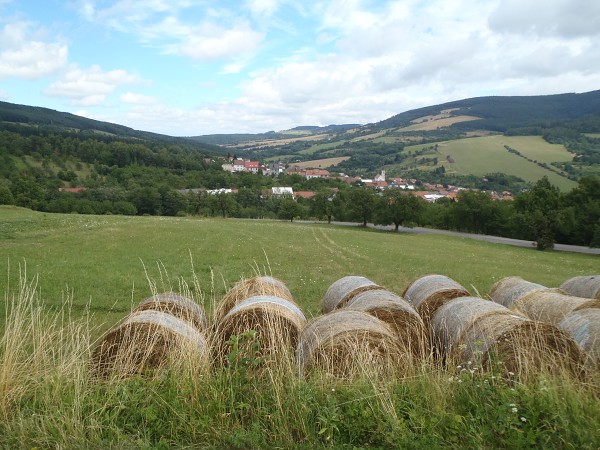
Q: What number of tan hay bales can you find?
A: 14